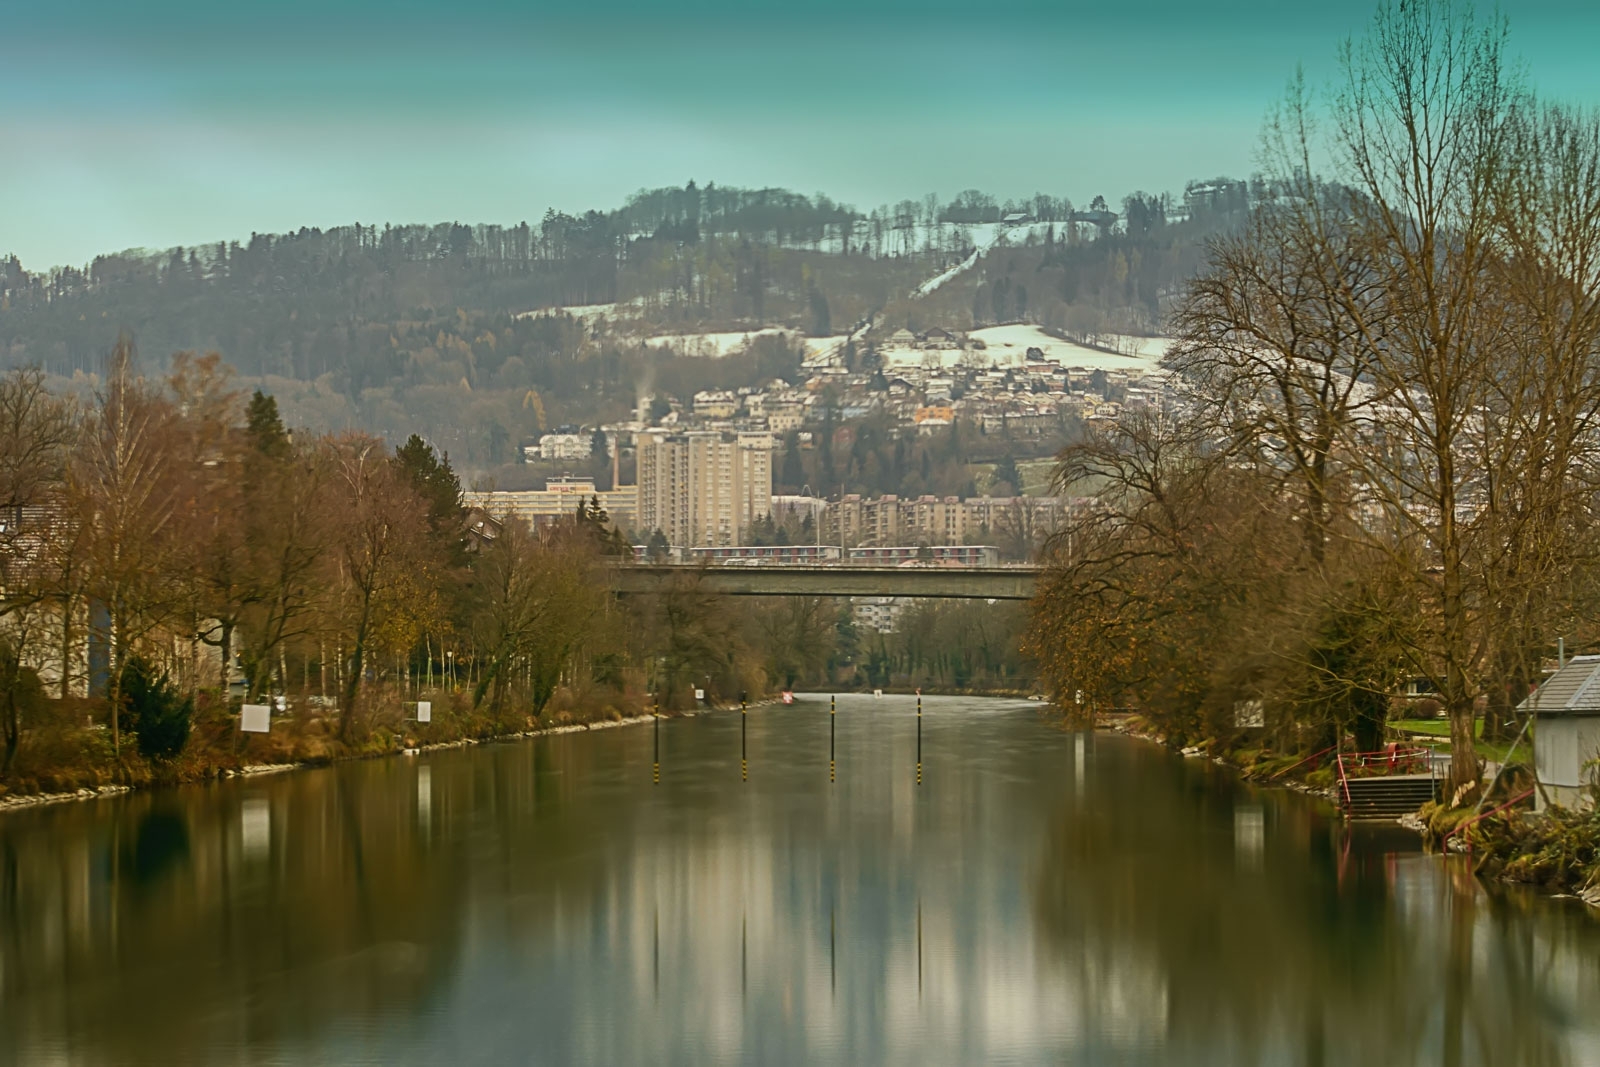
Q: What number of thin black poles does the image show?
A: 4